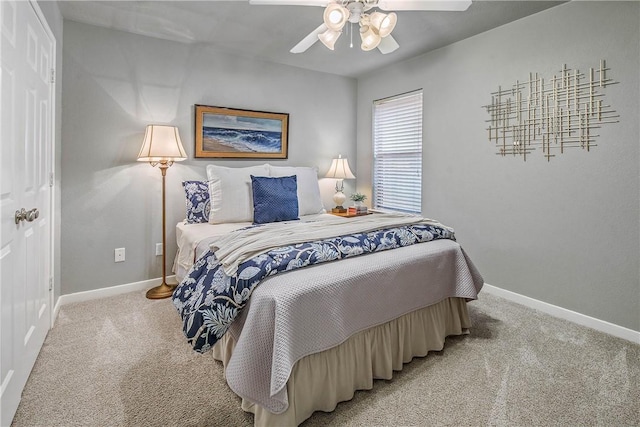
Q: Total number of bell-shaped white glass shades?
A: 4